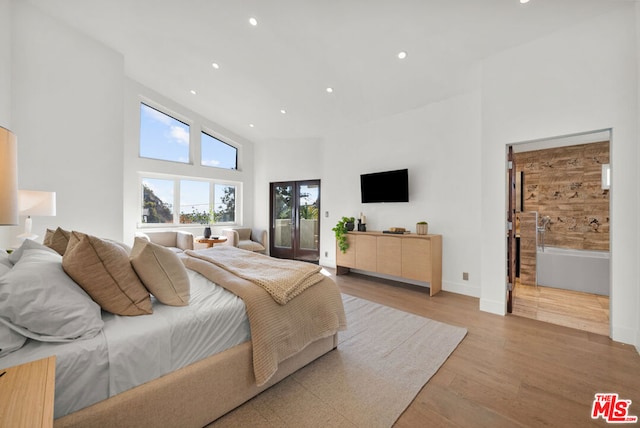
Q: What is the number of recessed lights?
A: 8